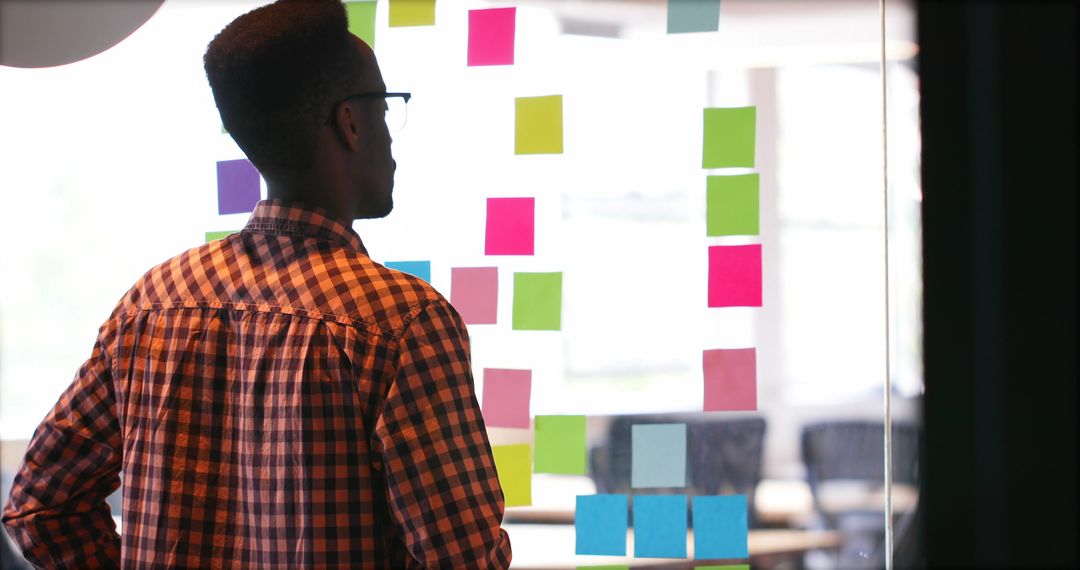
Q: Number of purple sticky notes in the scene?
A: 1